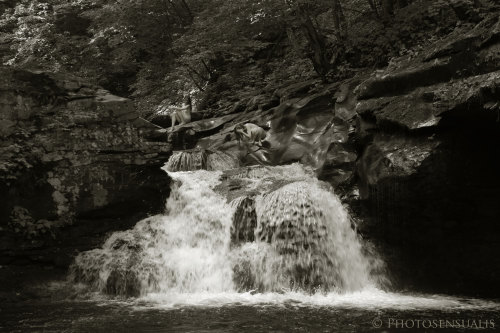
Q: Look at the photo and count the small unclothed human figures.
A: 2